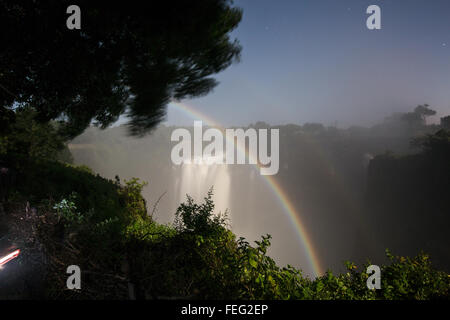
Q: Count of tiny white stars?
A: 3